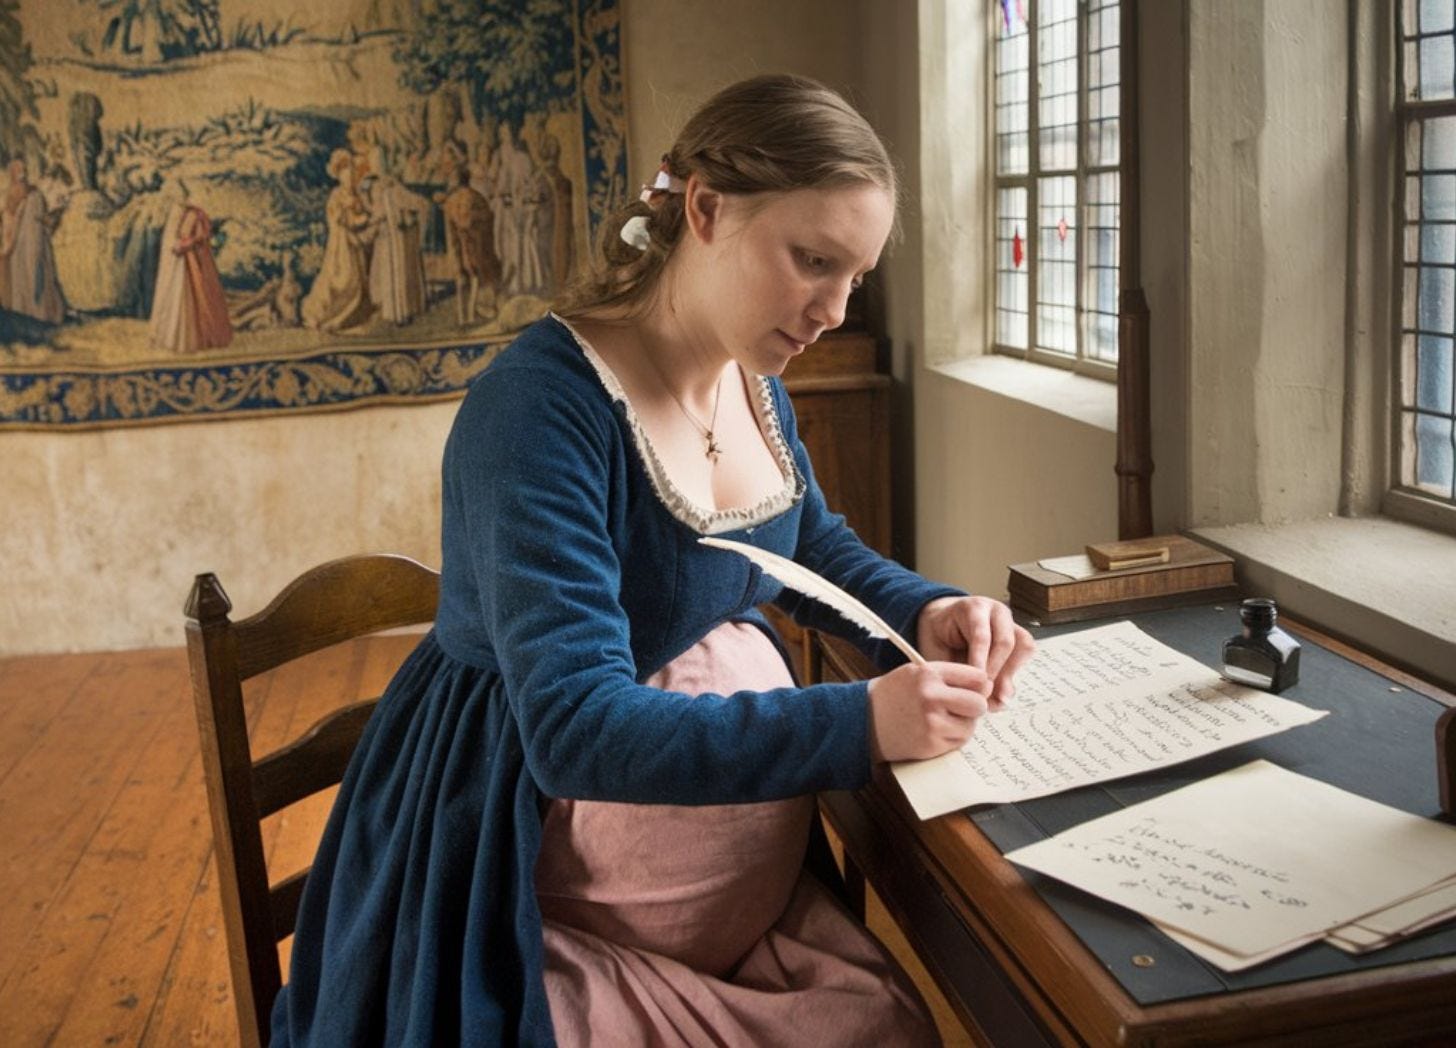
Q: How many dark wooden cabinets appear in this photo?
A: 1